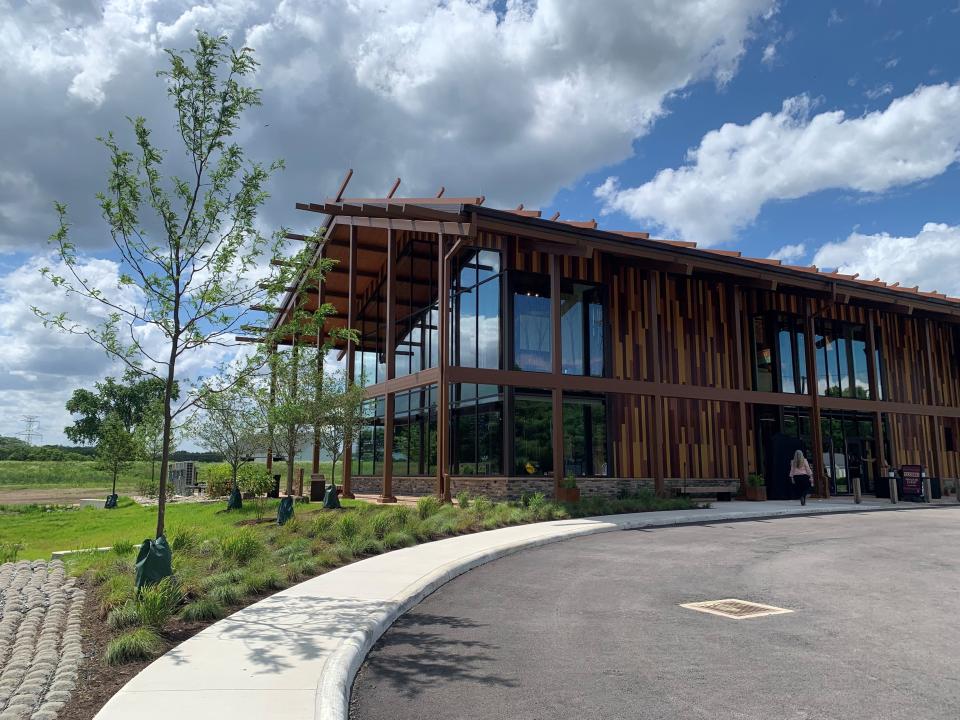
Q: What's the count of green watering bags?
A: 5